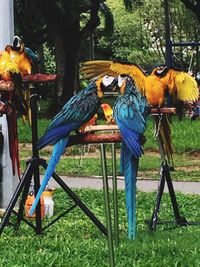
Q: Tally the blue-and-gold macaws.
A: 4